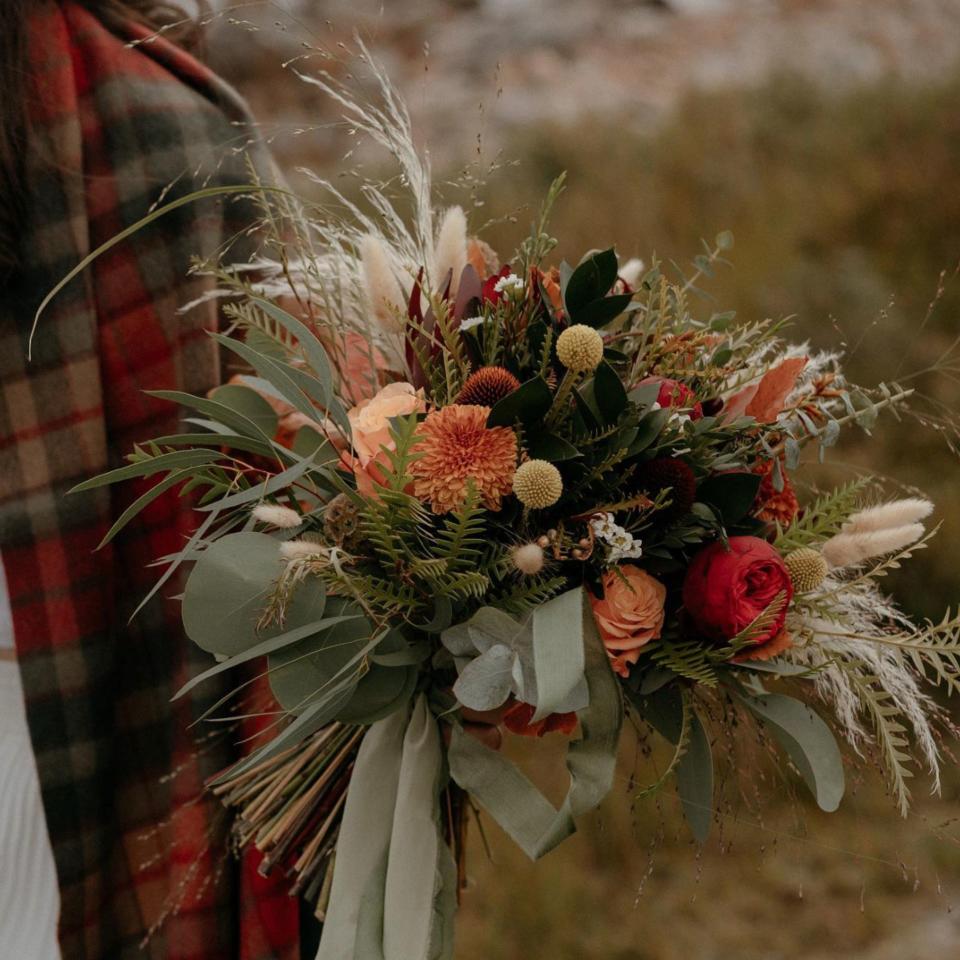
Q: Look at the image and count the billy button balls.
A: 3